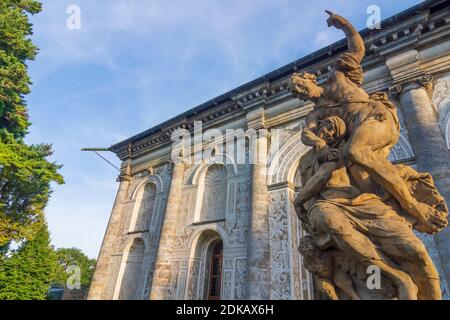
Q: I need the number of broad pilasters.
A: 4